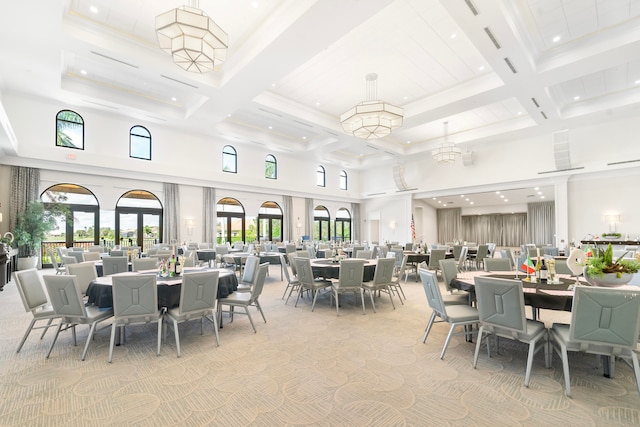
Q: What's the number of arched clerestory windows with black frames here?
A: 6